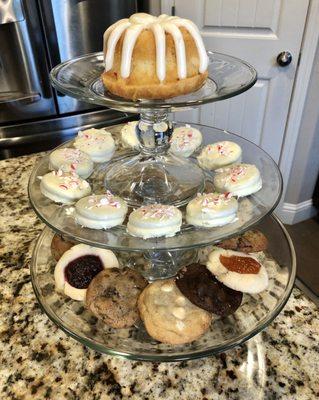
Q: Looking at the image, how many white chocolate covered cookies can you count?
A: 10